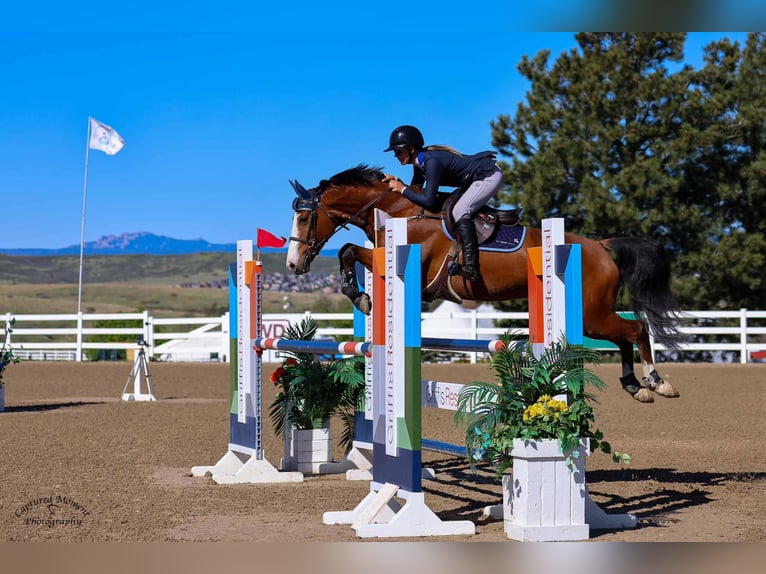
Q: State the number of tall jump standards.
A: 4